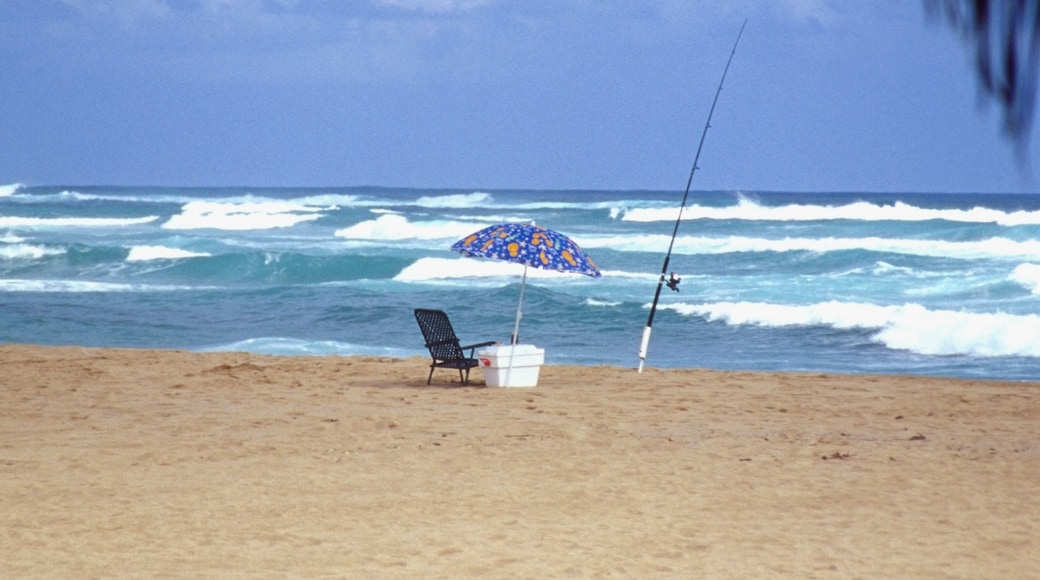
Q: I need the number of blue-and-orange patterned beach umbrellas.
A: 1